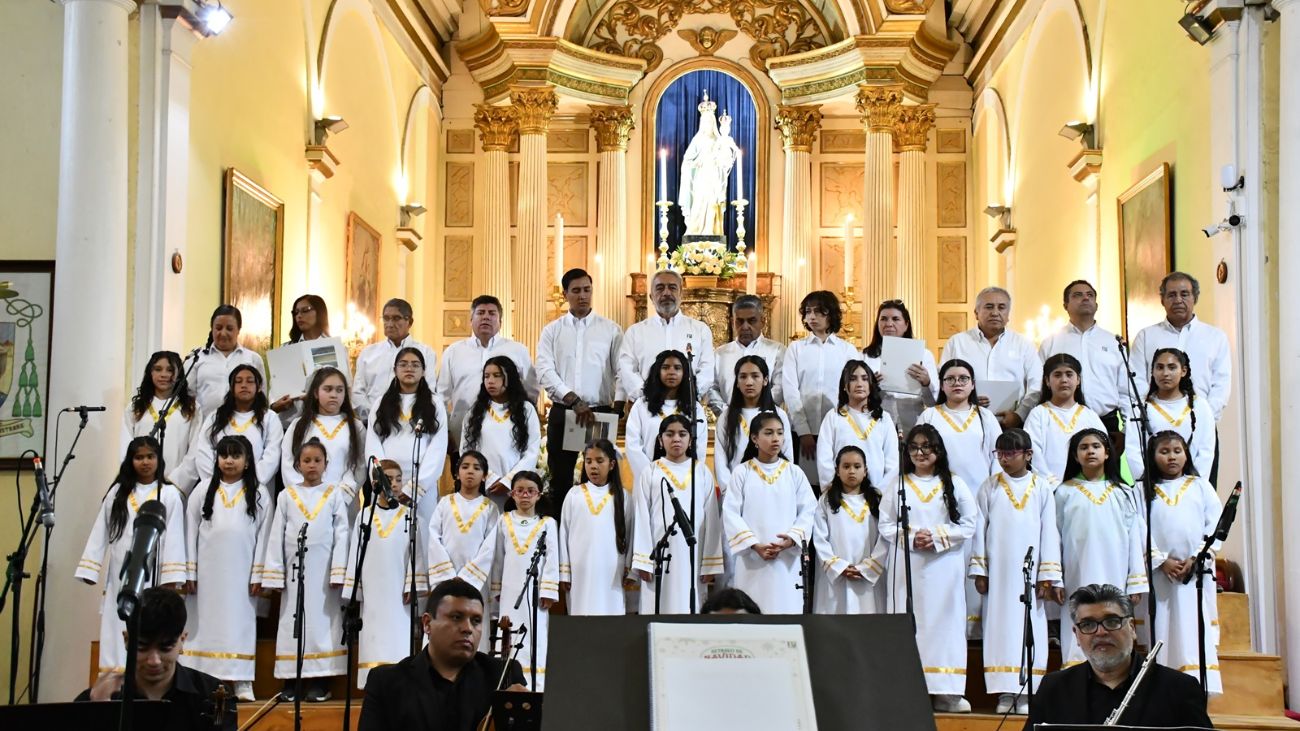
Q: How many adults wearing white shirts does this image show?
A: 12